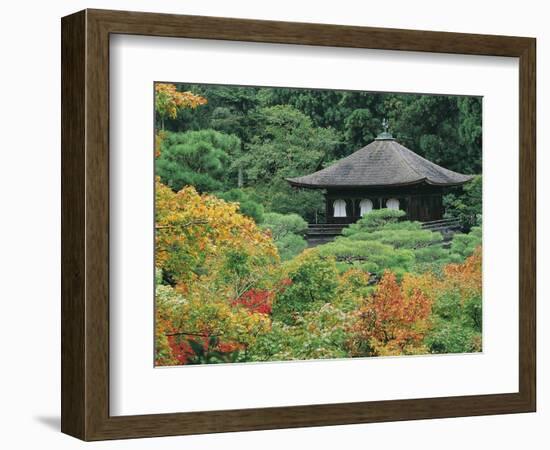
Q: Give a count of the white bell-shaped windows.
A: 3